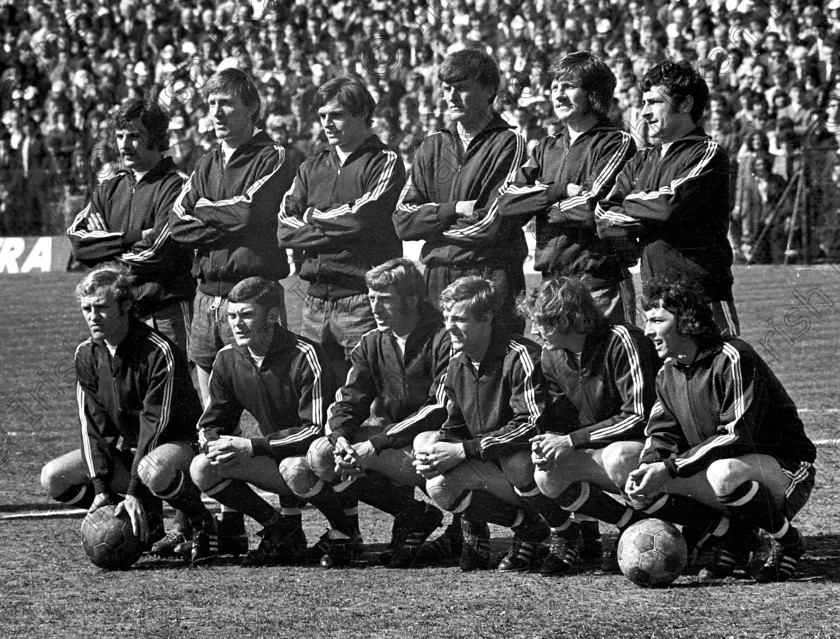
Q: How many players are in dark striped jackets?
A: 12